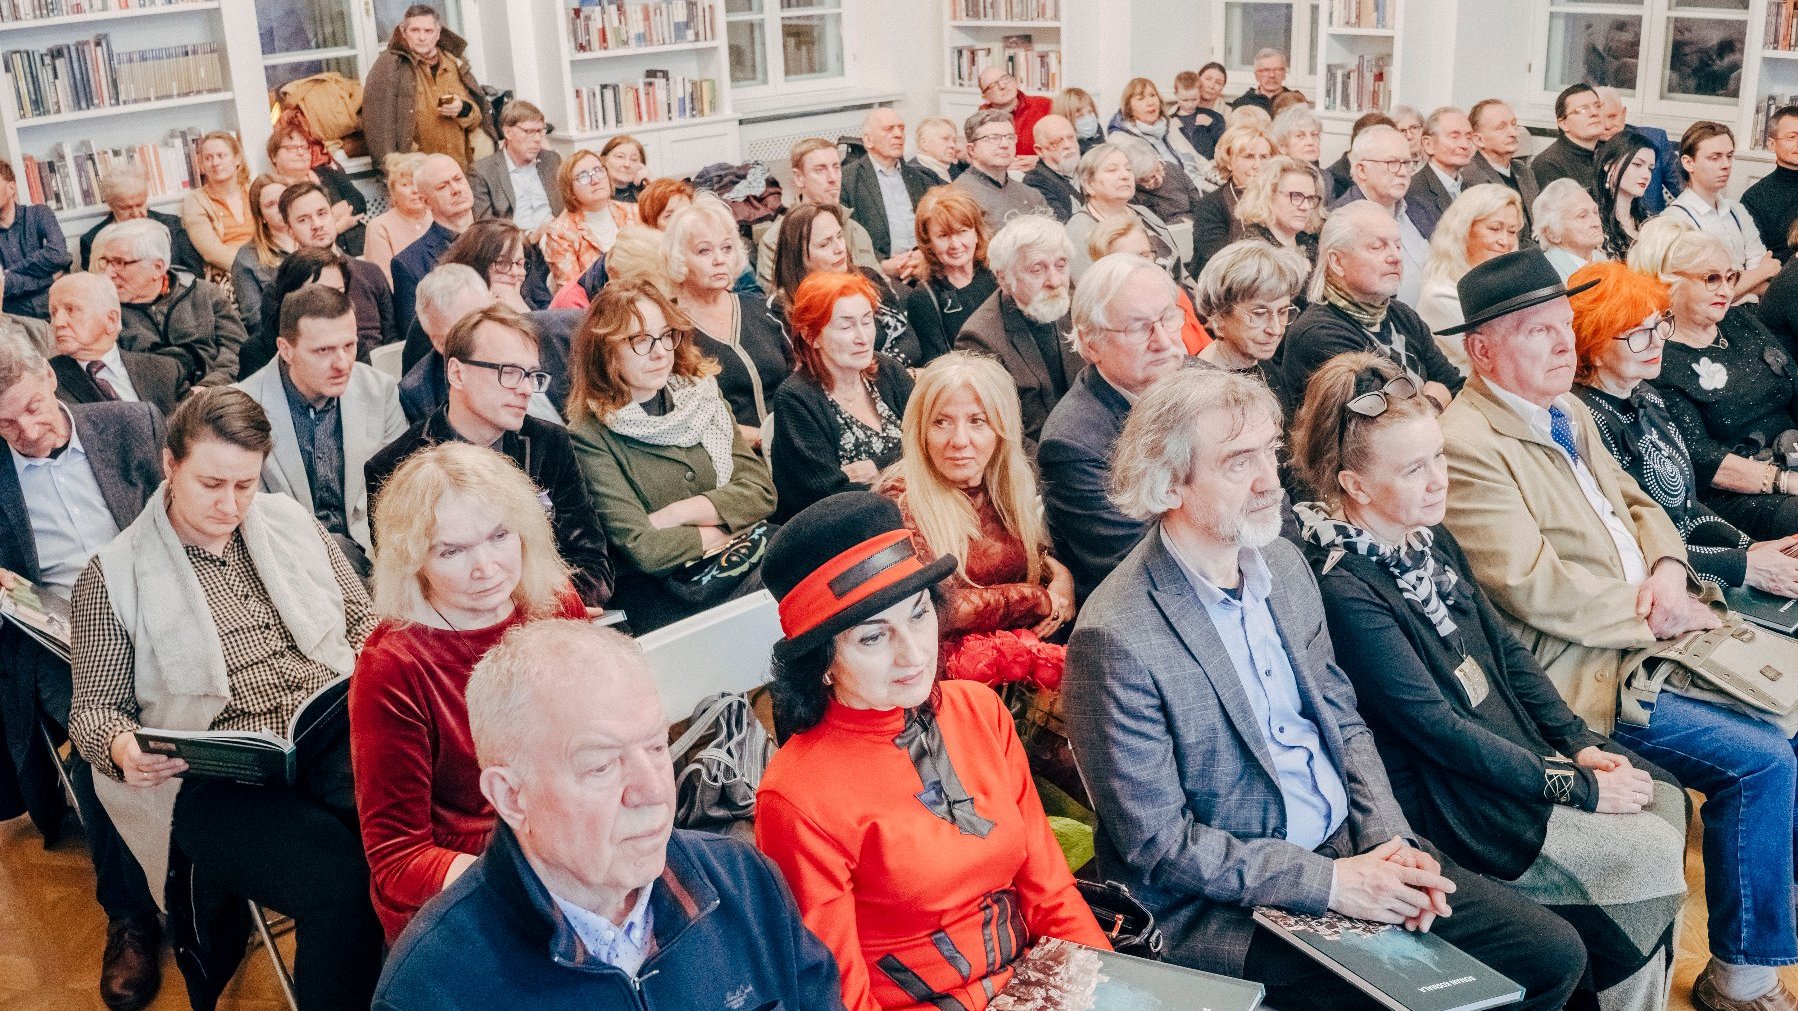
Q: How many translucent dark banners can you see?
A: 0